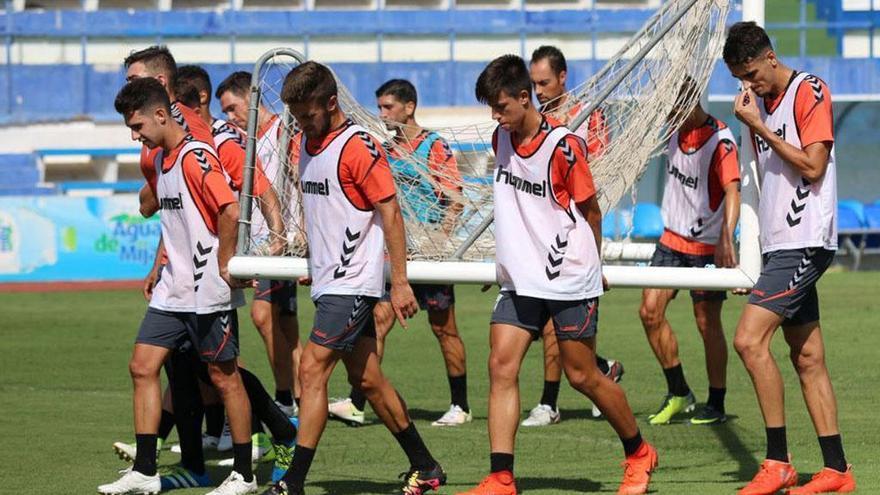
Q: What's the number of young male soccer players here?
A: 11